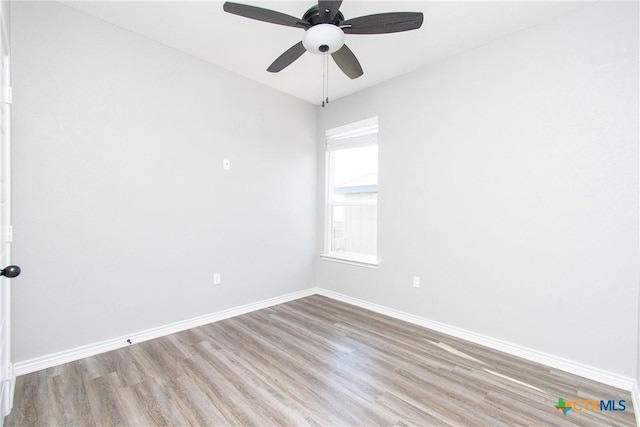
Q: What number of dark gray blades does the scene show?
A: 5